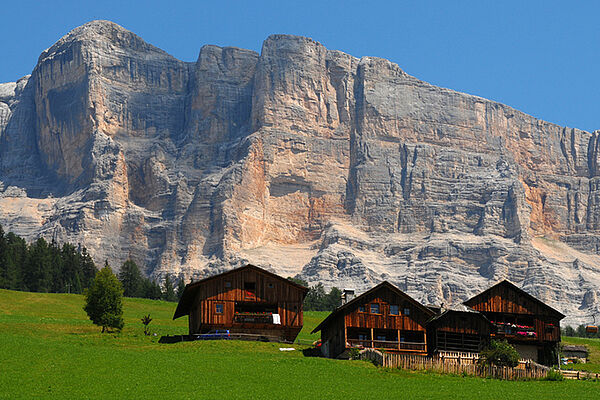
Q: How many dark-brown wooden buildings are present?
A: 4